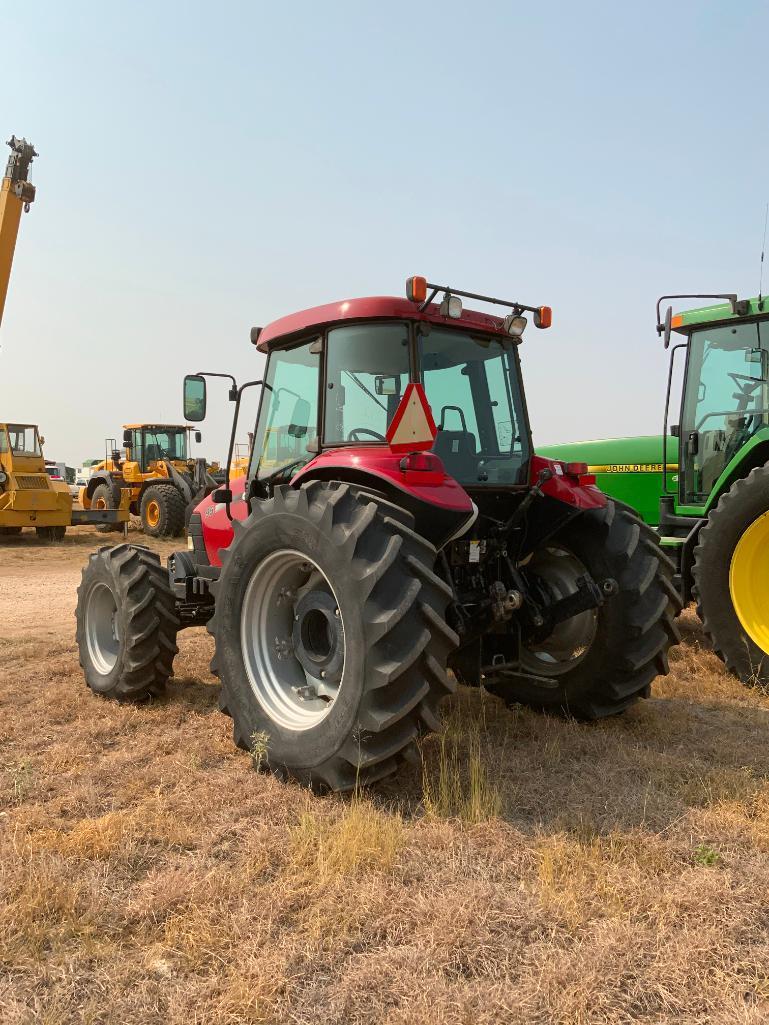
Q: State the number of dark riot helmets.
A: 0